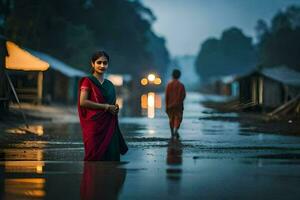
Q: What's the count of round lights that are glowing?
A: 3